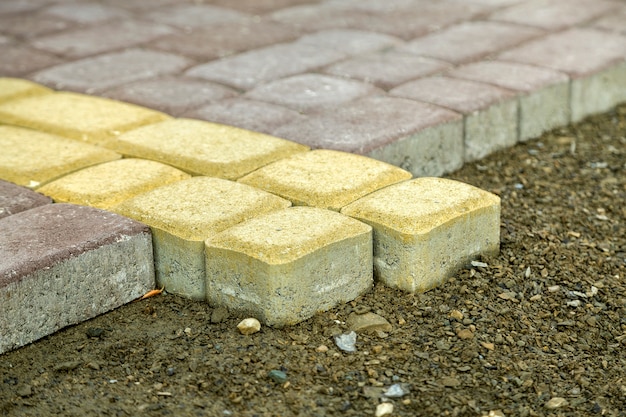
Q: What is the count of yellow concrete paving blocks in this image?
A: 9